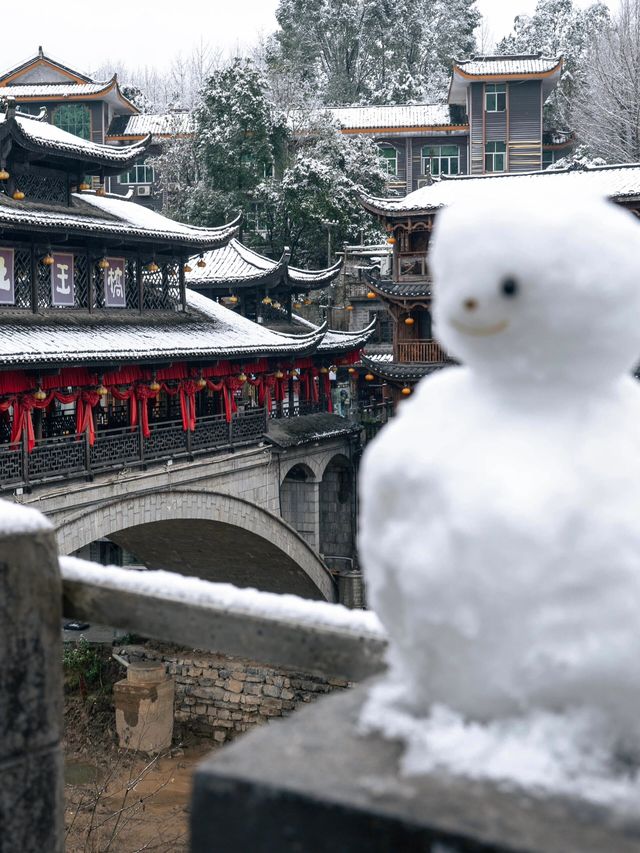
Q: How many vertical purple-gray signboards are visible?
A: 3